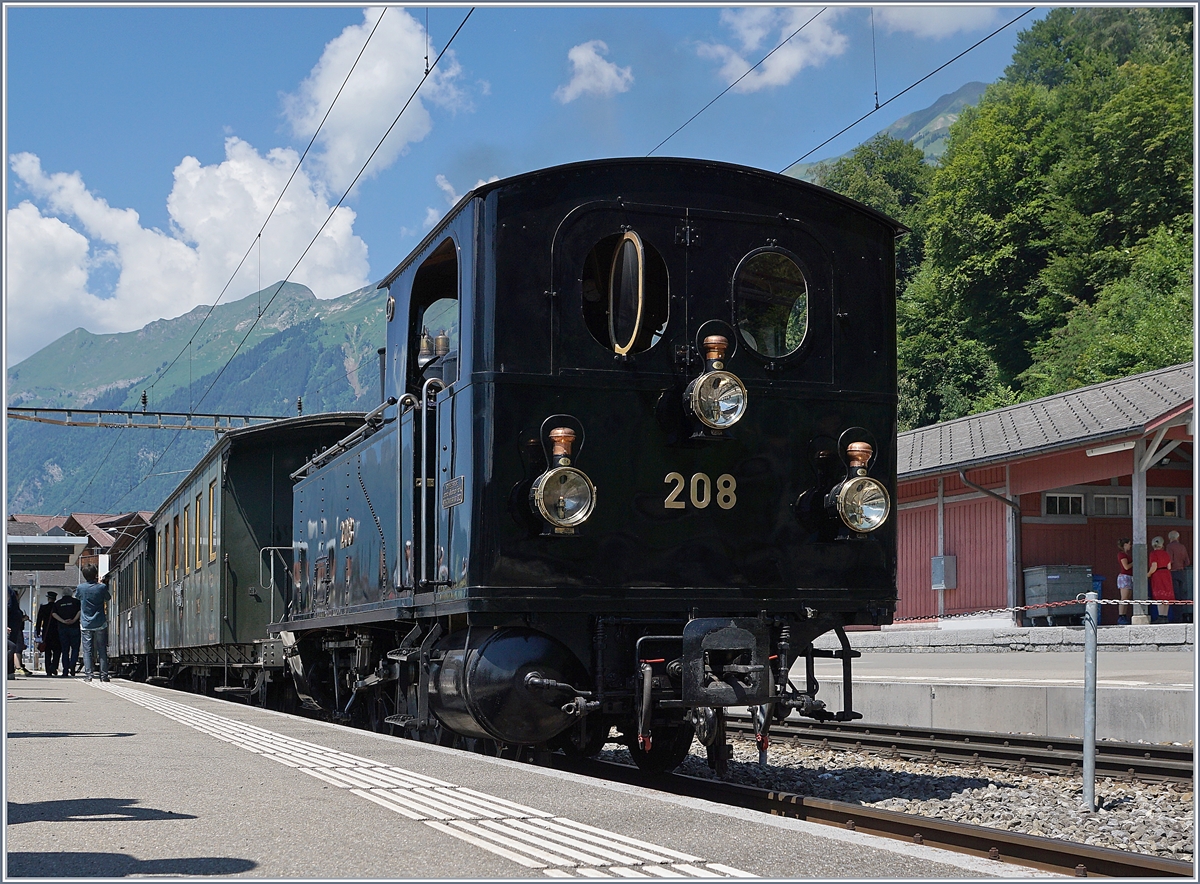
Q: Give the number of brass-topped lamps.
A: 3